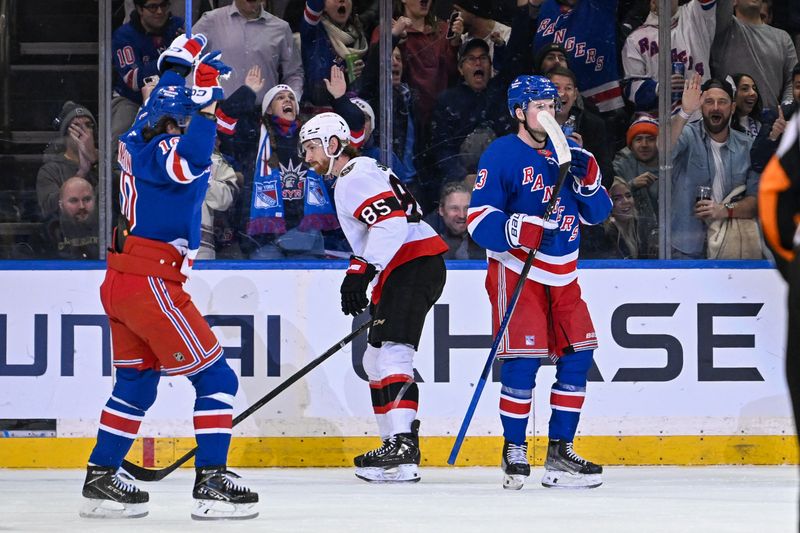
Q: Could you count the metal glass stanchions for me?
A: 3